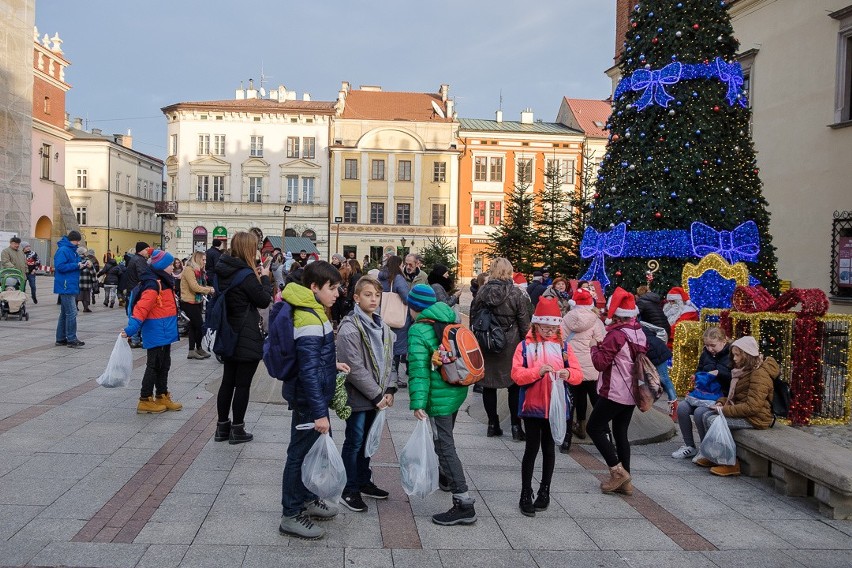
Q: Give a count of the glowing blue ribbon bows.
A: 4